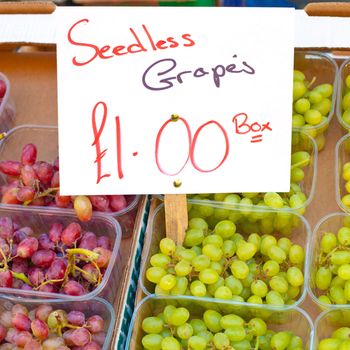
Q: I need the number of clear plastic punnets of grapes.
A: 12